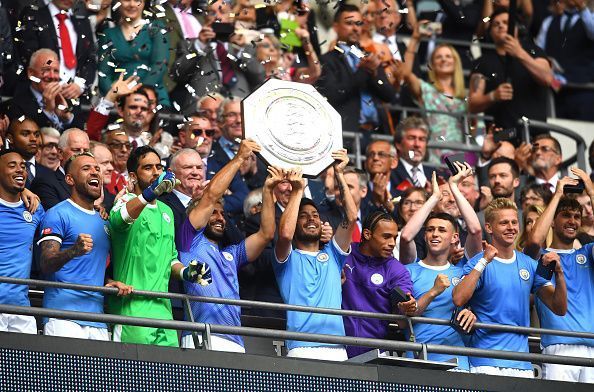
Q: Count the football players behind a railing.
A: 9